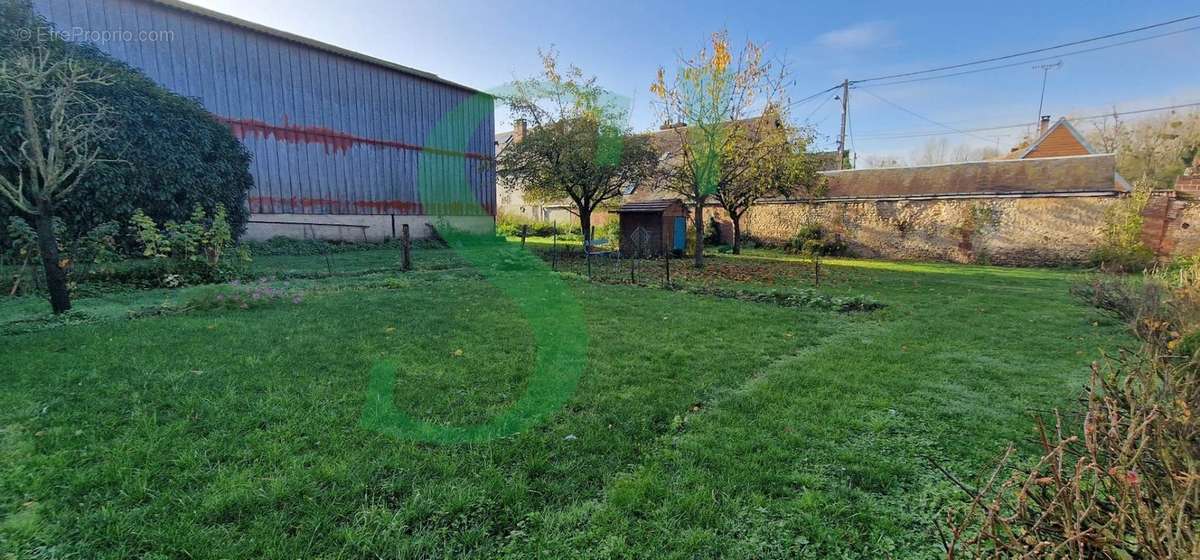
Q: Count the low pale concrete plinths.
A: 1